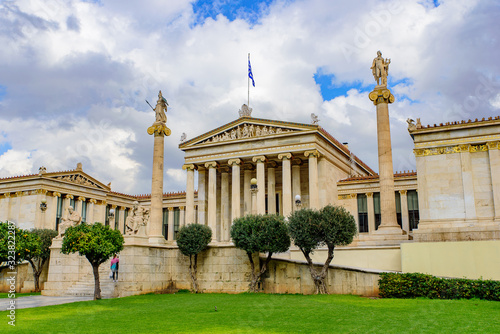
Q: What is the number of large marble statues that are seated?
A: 2